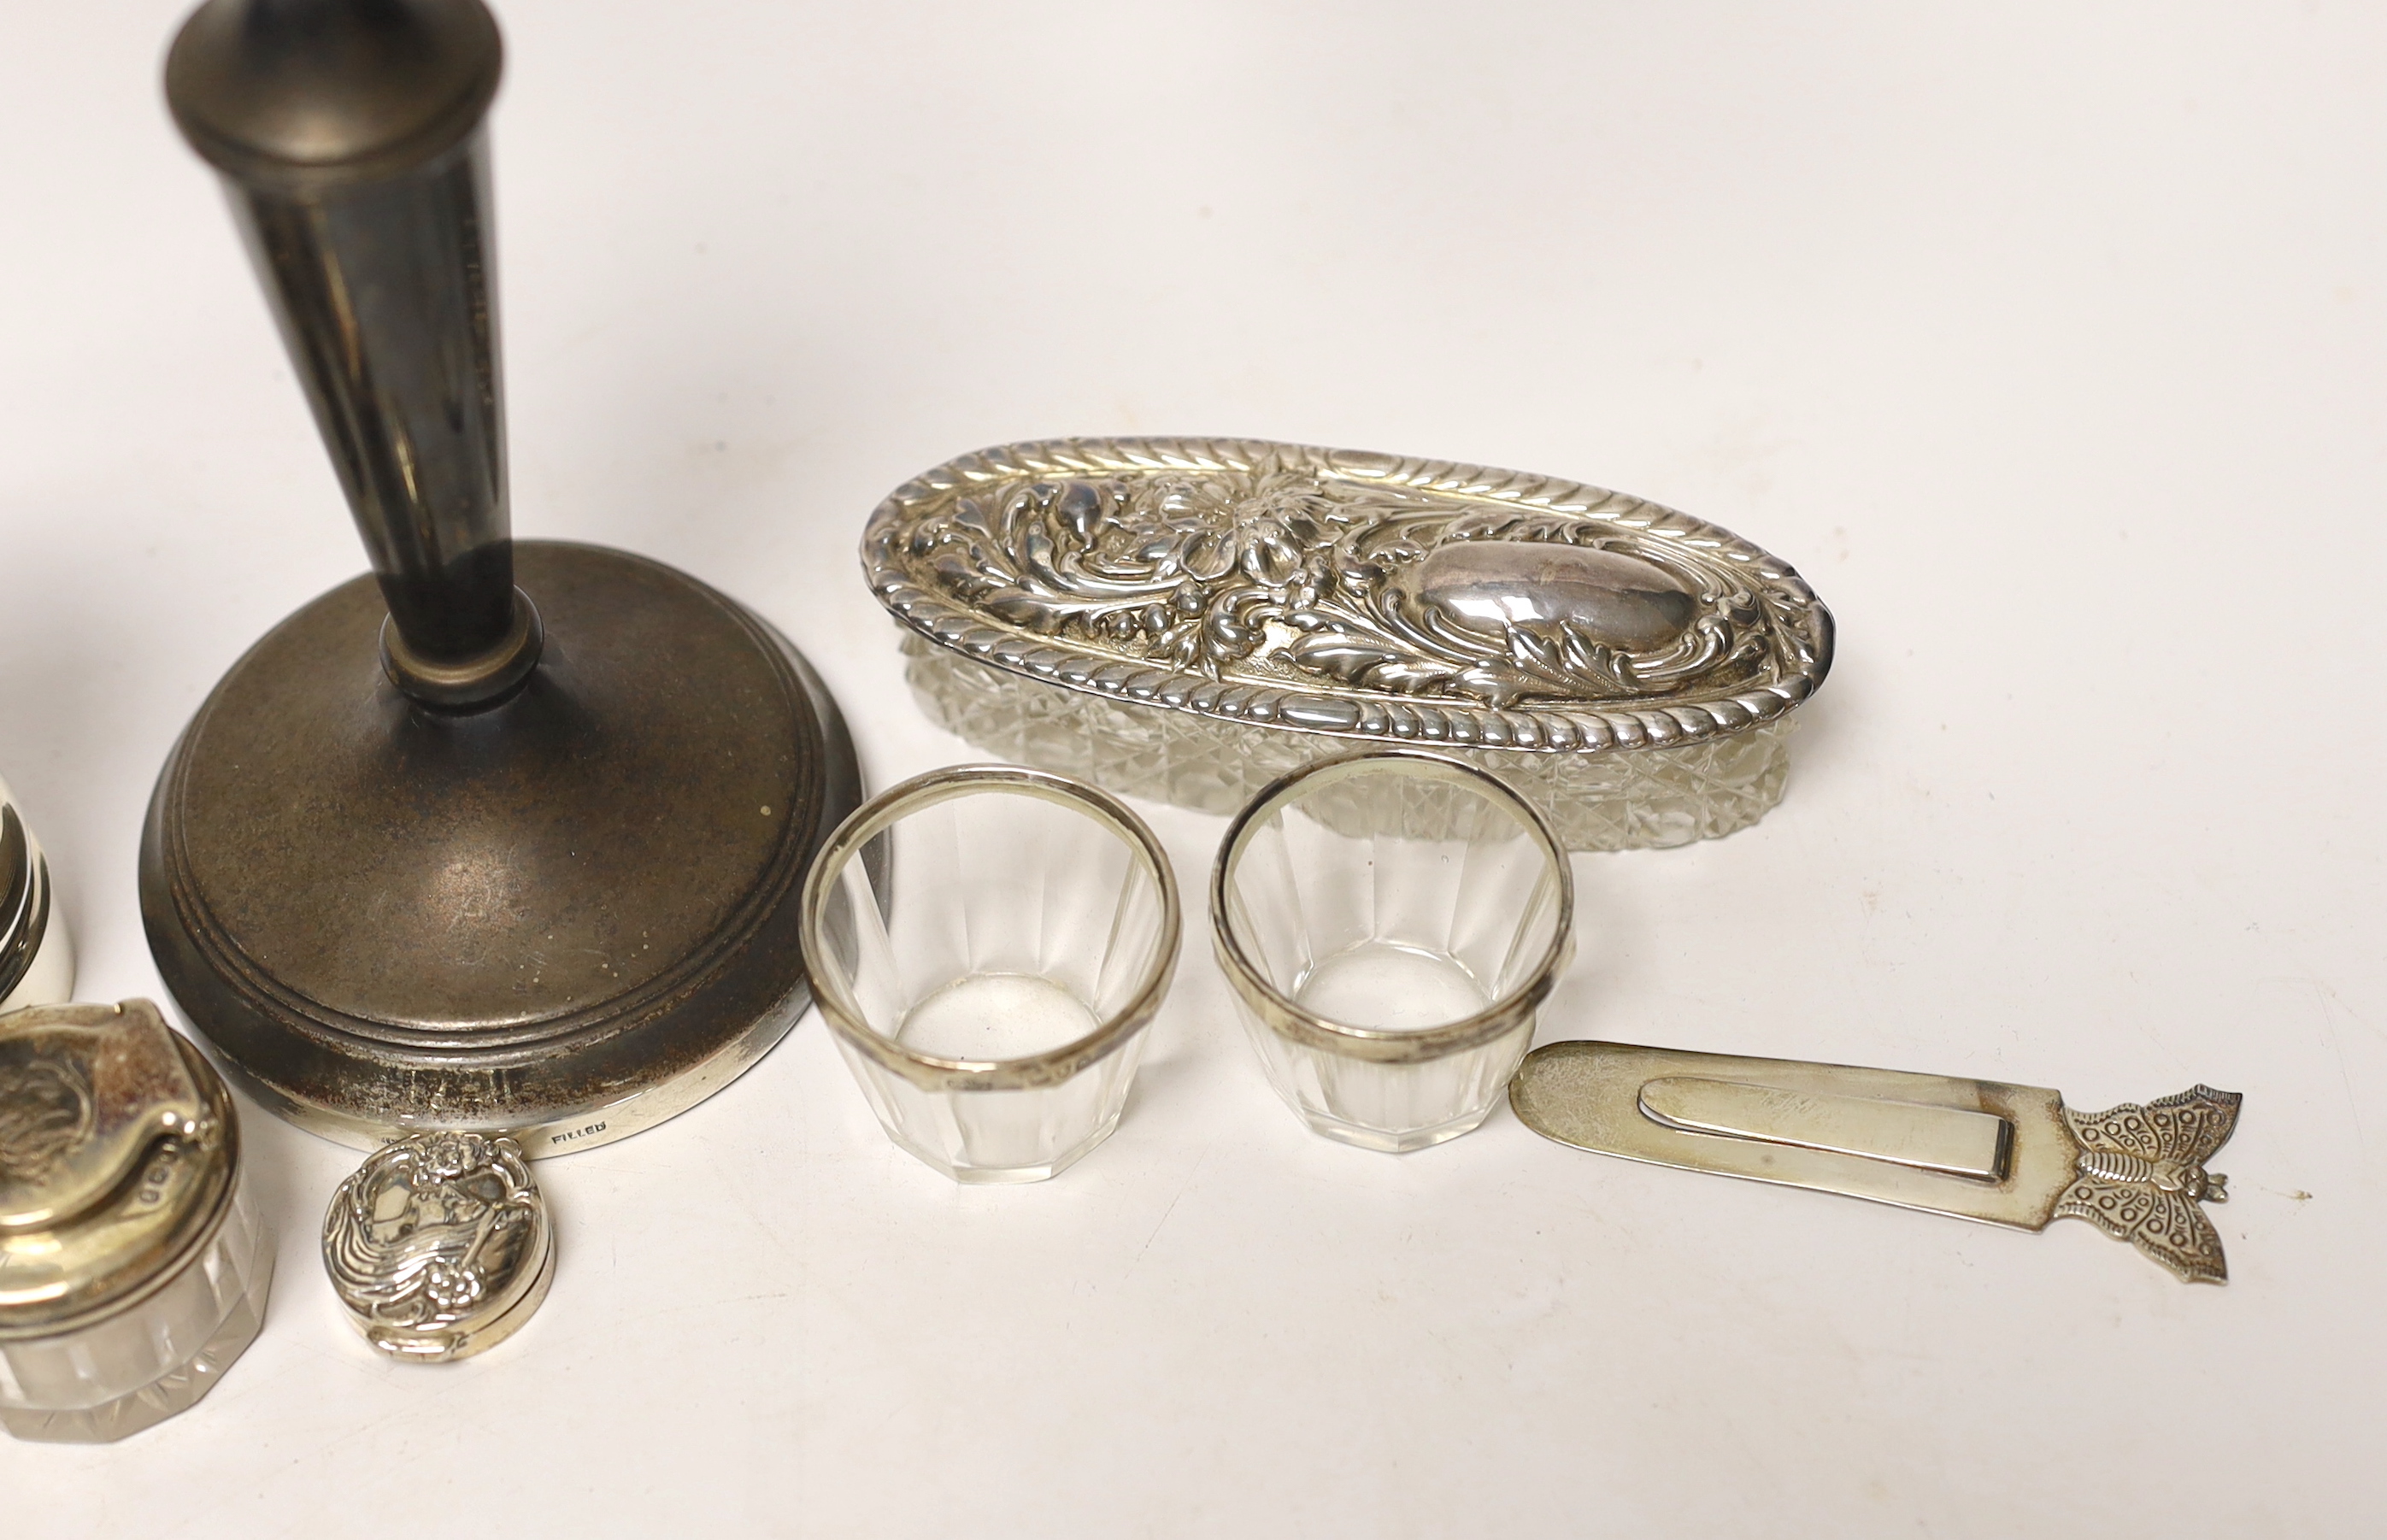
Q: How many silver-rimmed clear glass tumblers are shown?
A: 2